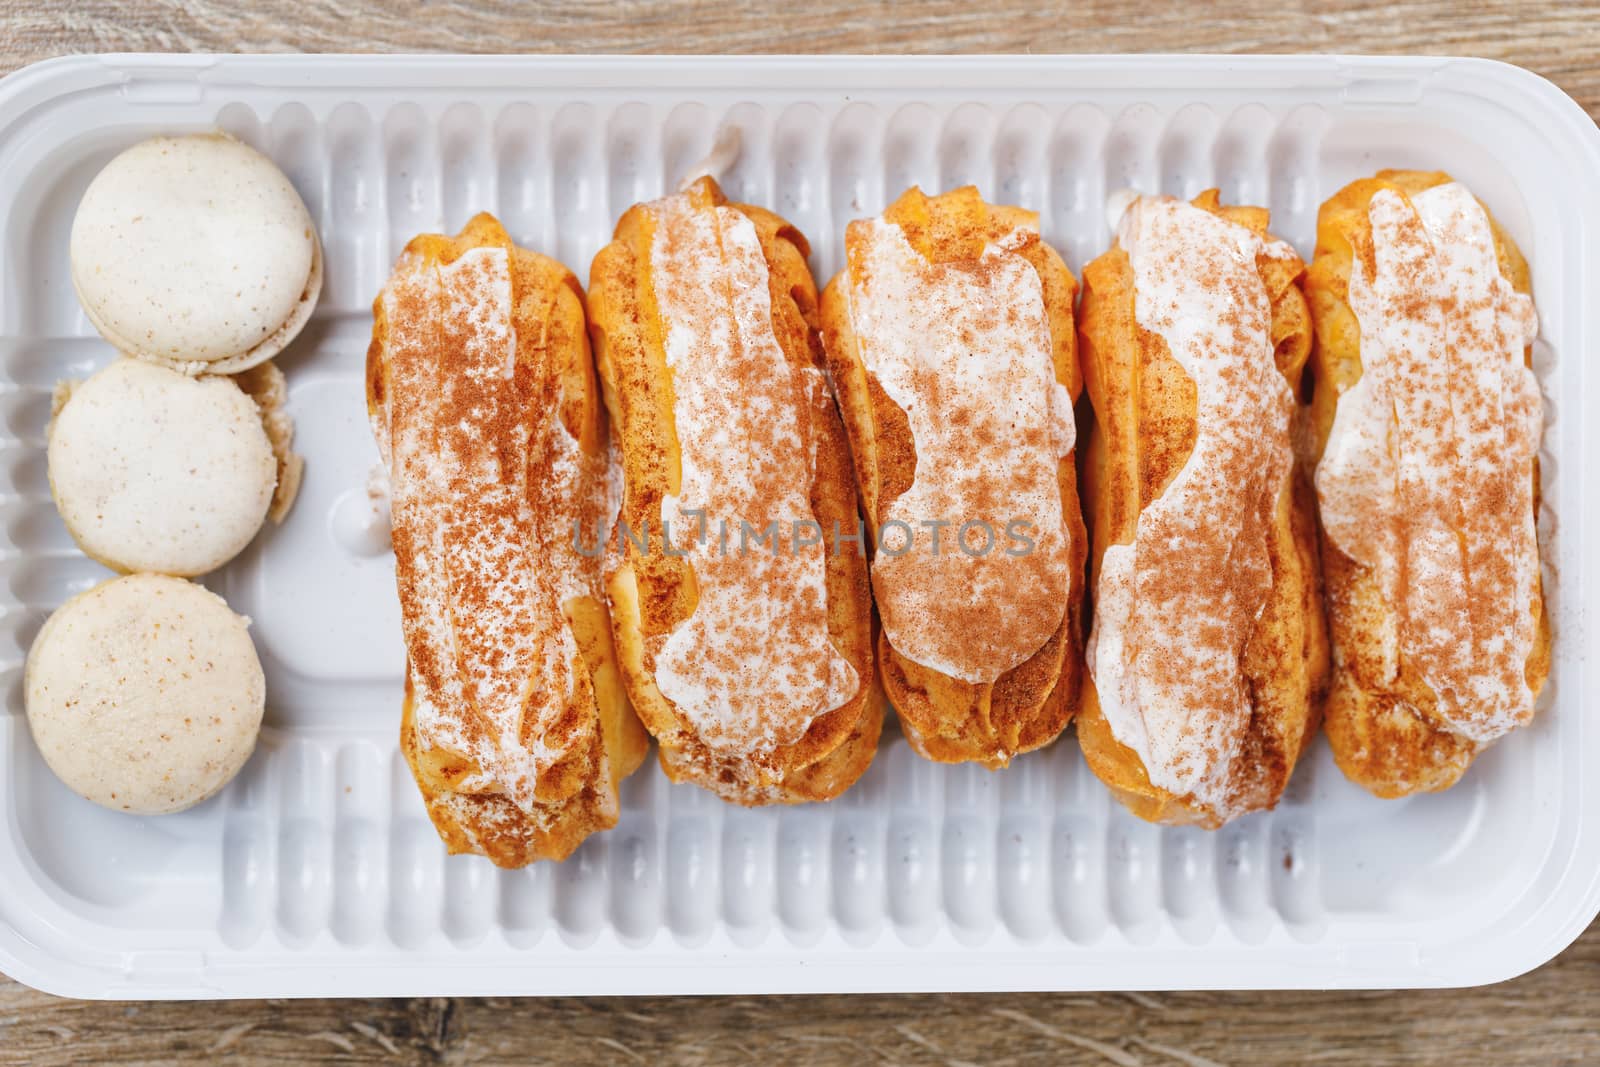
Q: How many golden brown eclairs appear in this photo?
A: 5